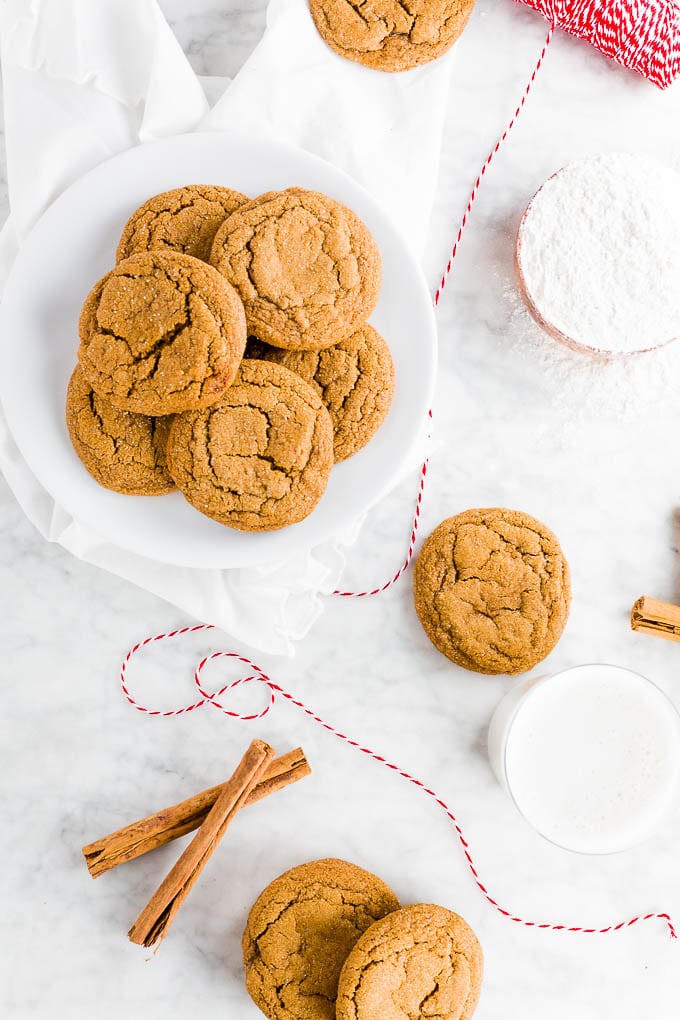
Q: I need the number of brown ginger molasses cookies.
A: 10